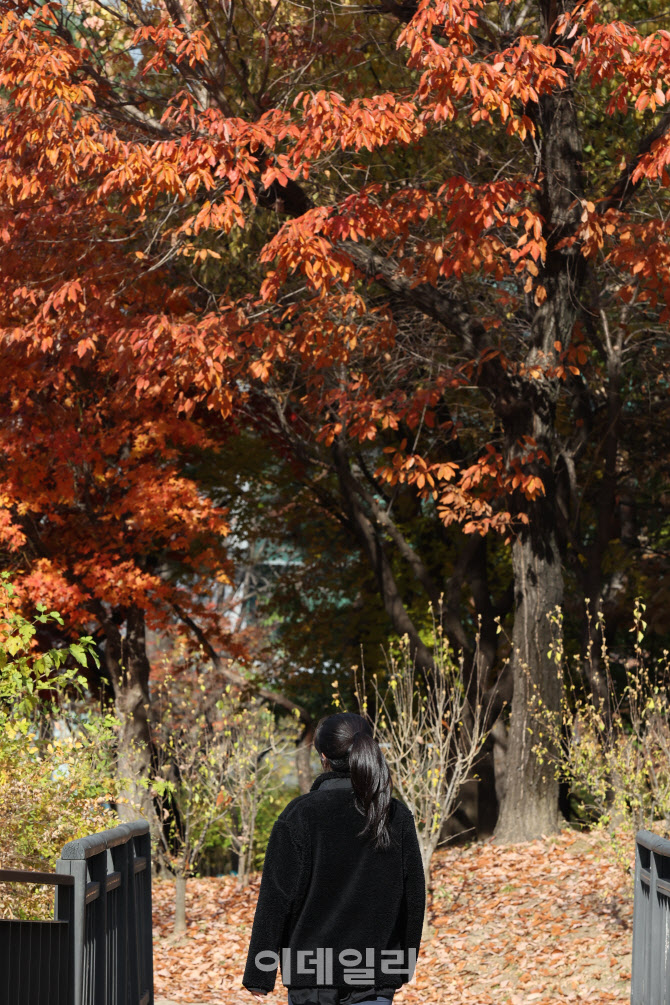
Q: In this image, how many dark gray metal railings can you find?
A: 2